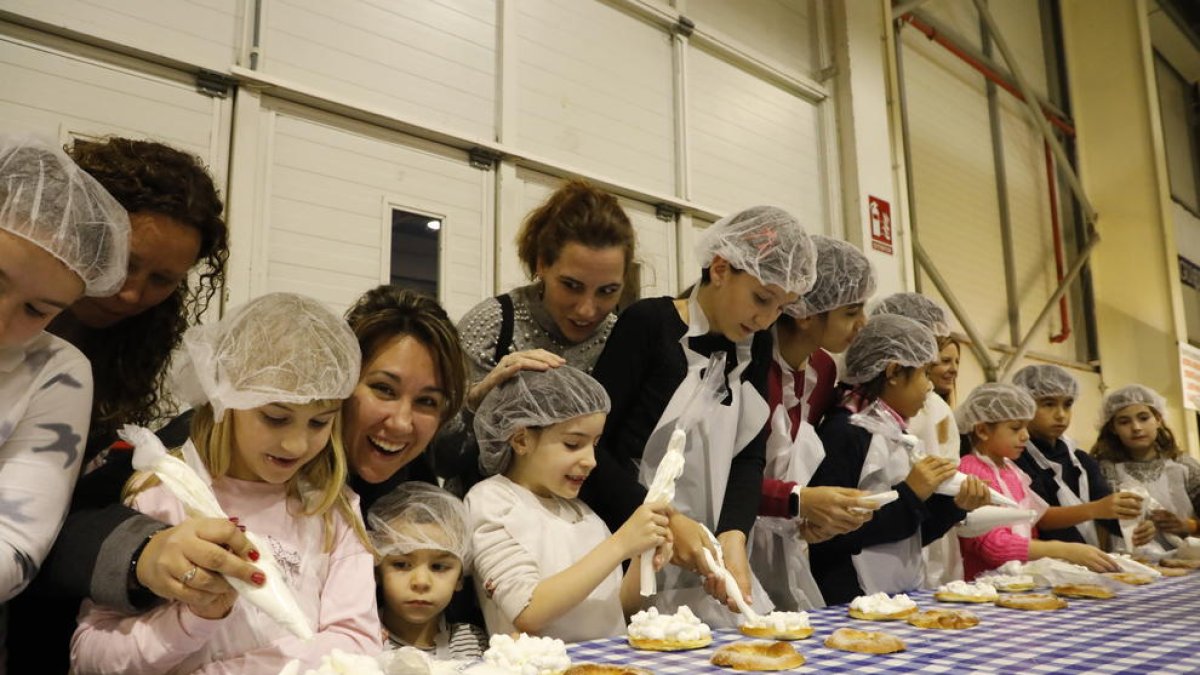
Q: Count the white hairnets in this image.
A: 11